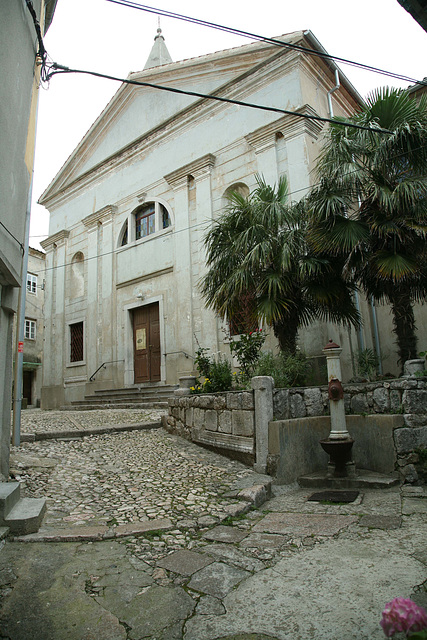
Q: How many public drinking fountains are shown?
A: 1